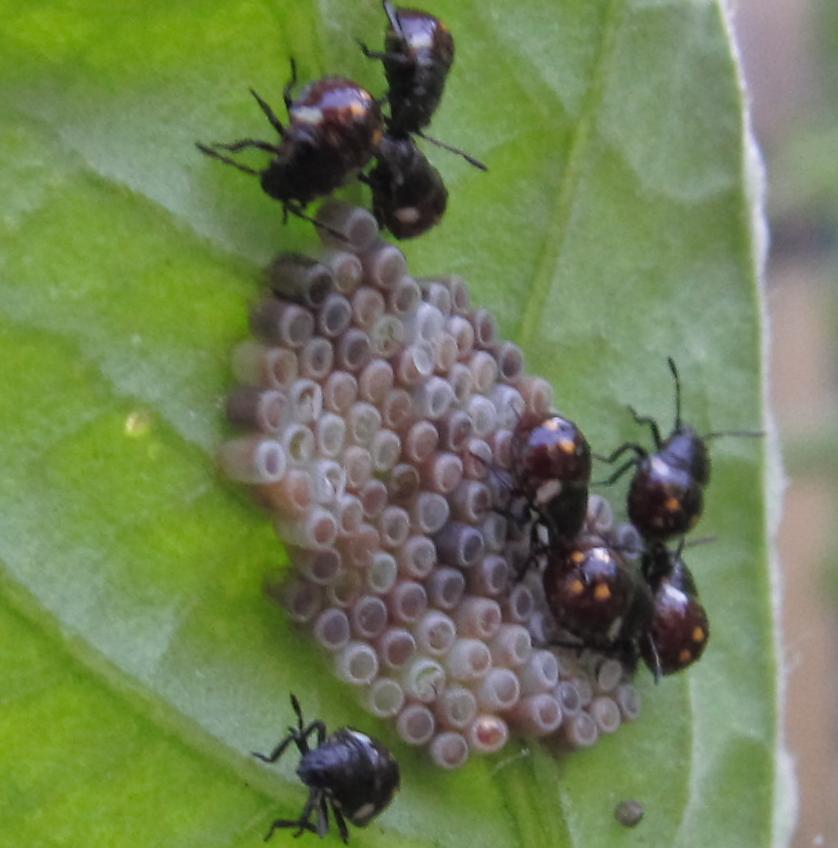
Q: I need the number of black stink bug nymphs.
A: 8